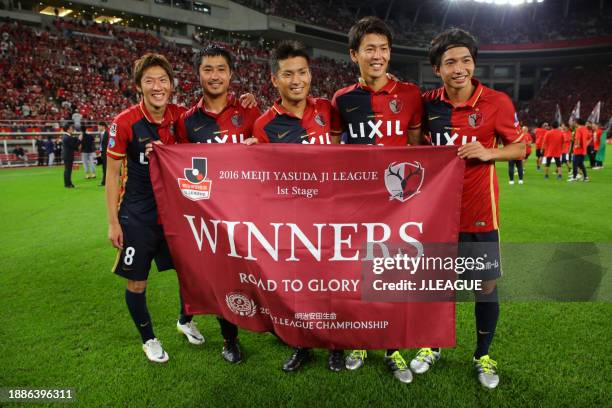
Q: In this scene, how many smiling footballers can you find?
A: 5